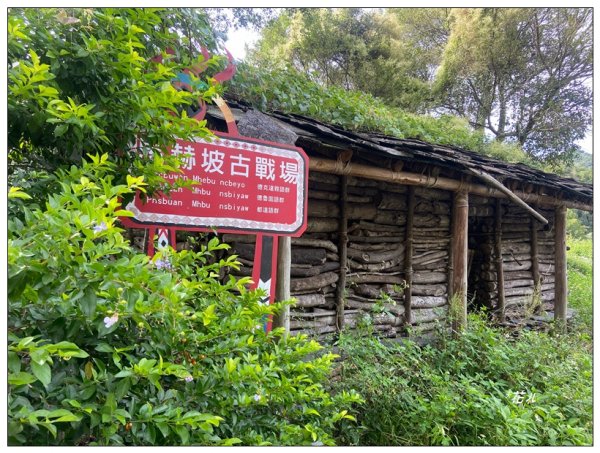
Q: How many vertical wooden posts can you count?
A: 7